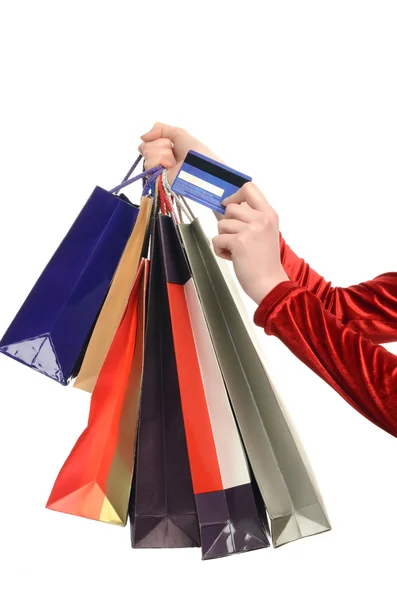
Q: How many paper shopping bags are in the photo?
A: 6